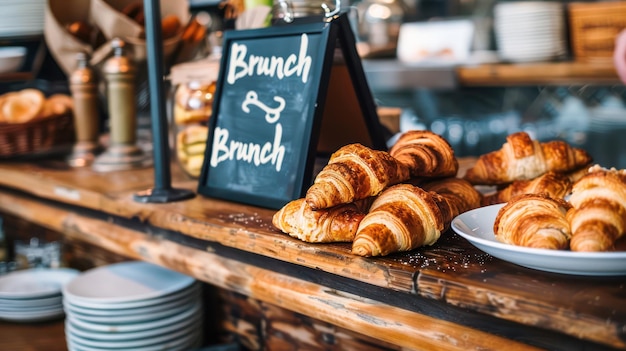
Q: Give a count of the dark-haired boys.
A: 0